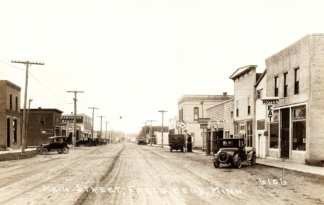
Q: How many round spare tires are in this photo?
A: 1